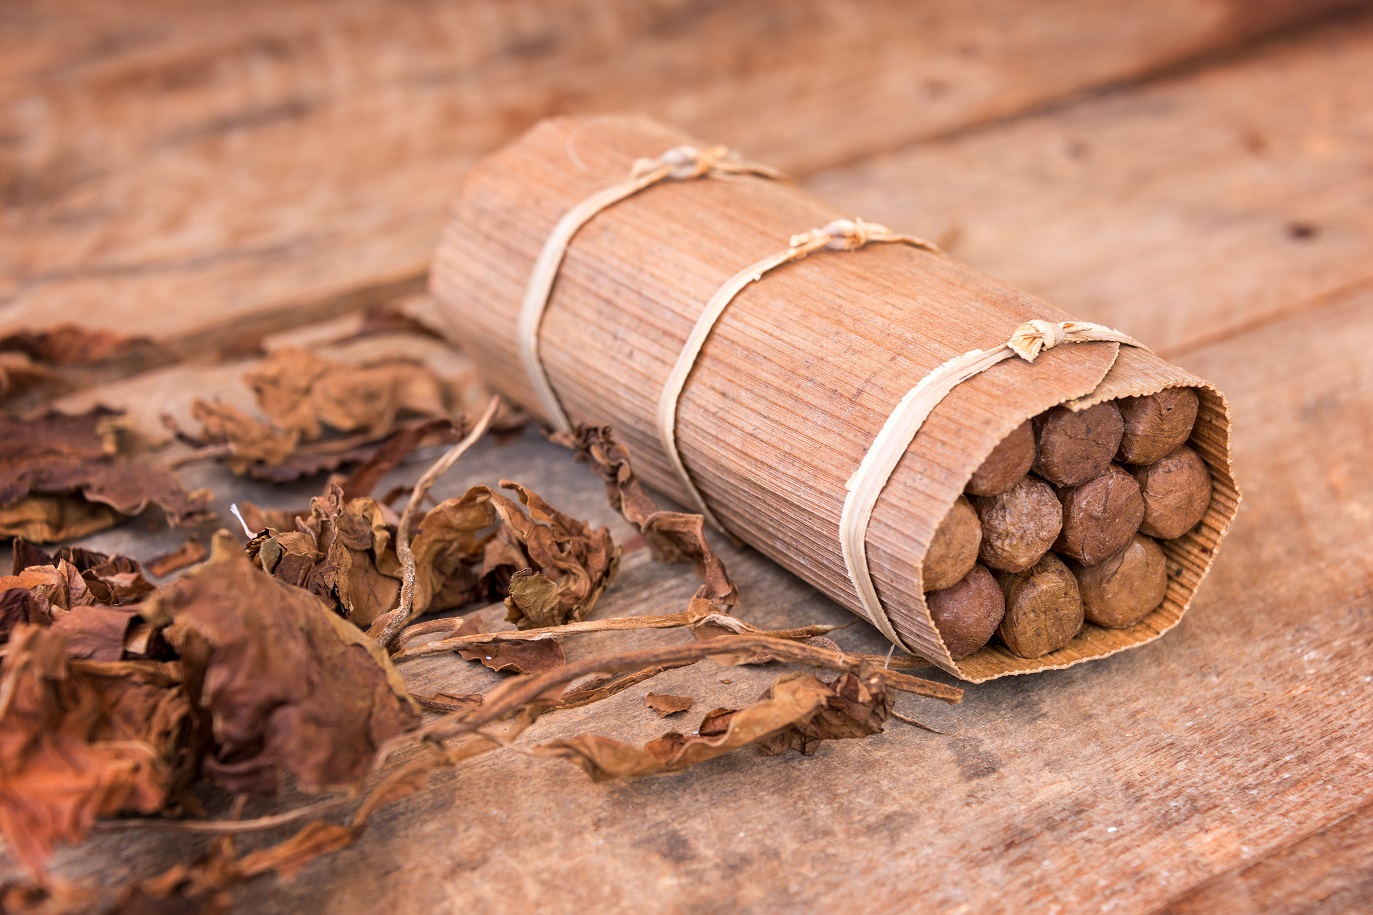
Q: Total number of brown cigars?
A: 10